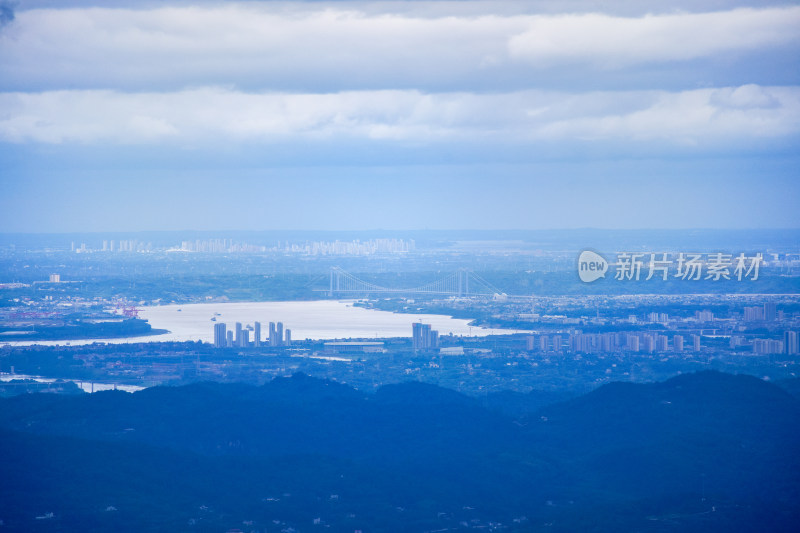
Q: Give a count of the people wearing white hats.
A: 0